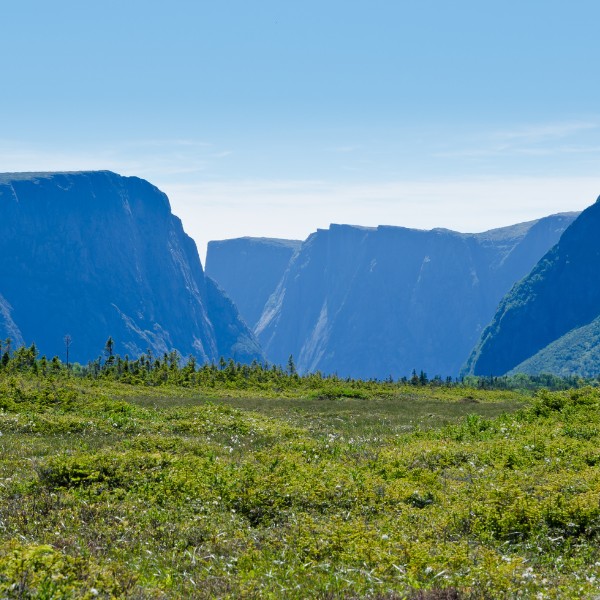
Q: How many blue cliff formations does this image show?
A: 4